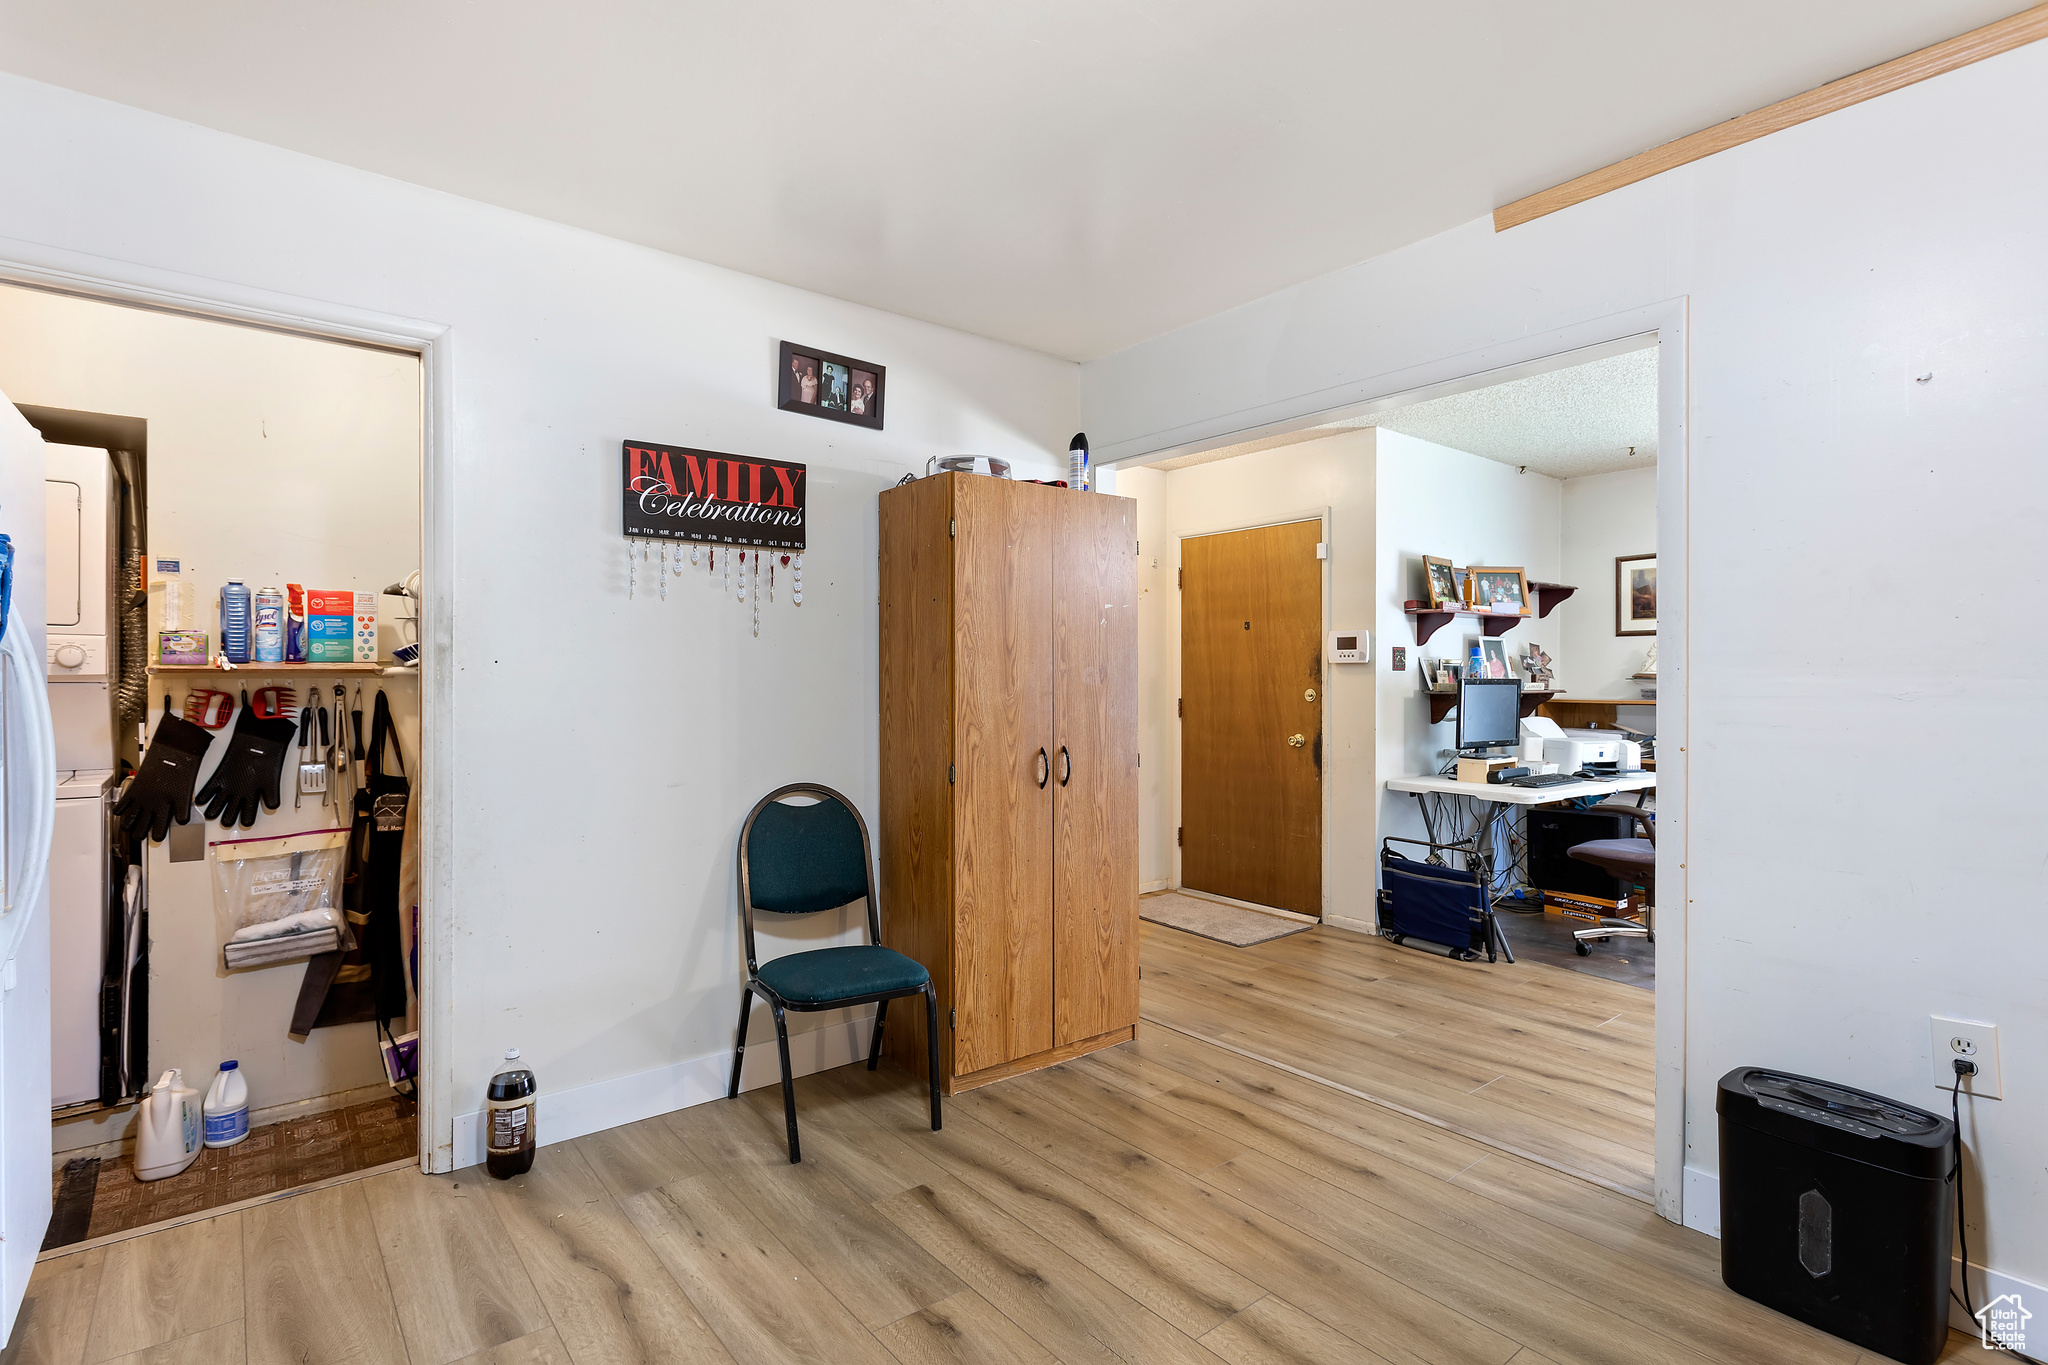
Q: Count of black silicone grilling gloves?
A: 2